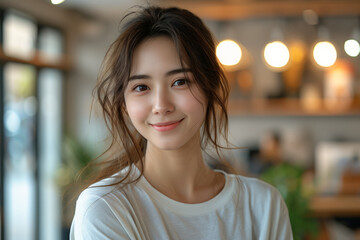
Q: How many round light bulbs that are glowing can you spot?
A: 4